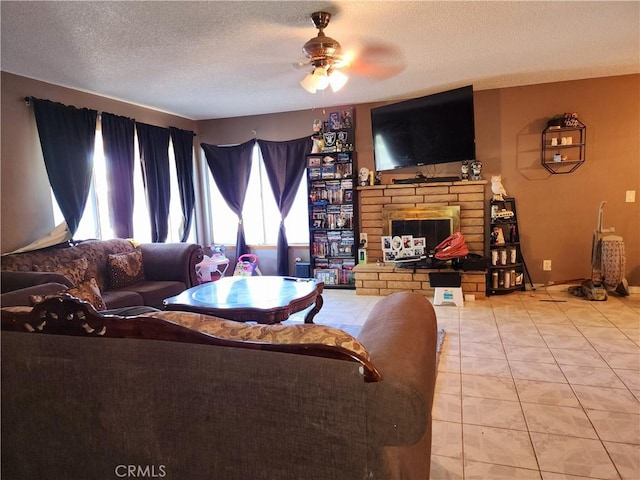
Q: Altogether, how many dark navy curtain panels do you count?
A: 6